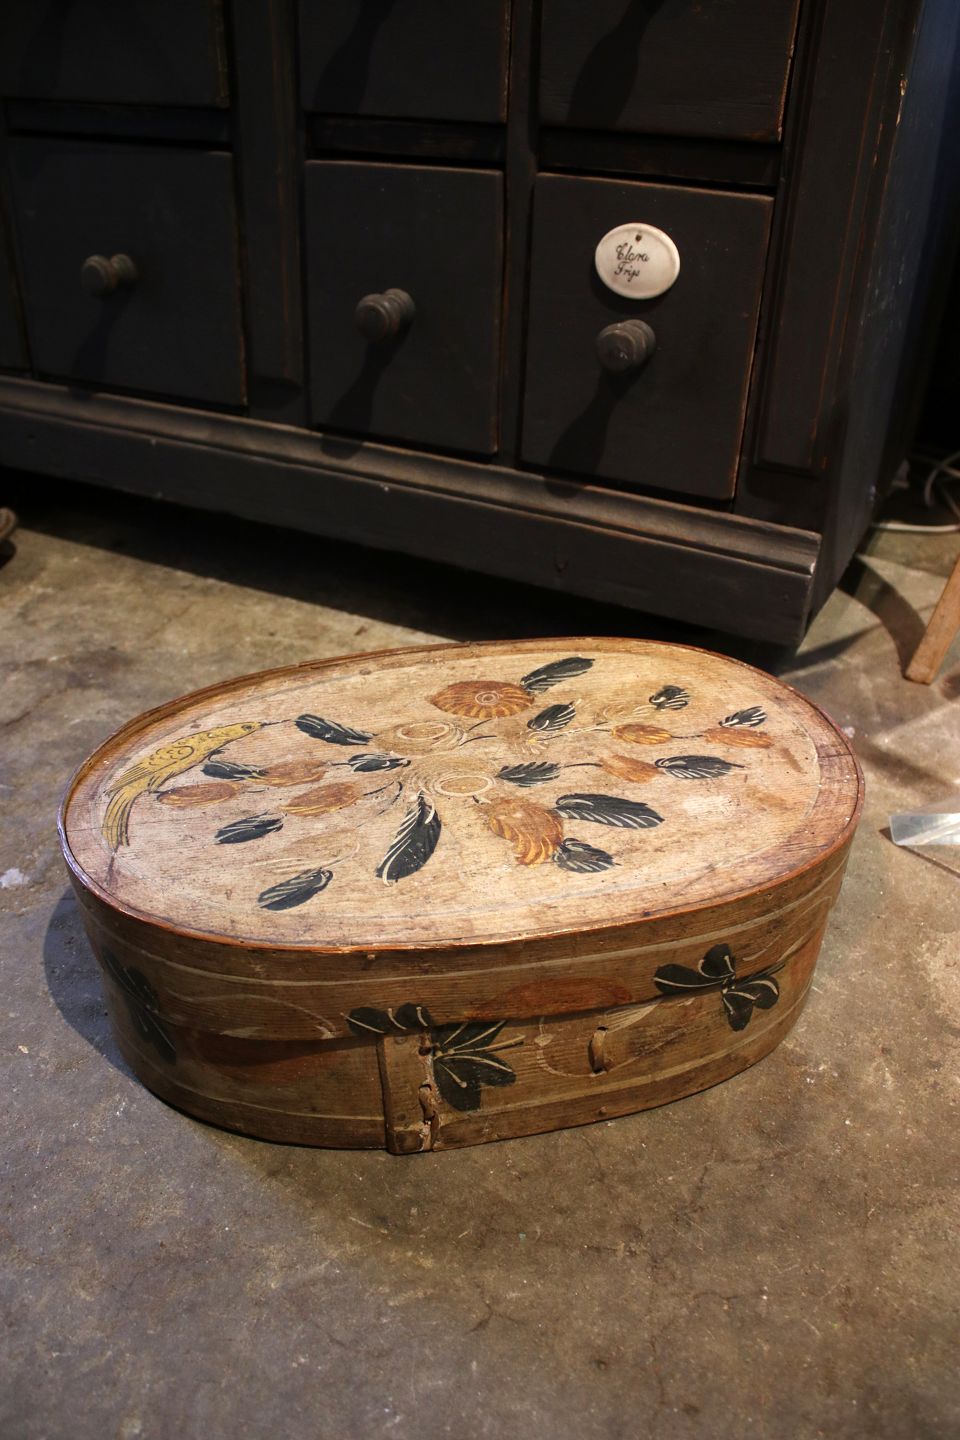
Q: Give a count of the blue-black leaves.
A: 14